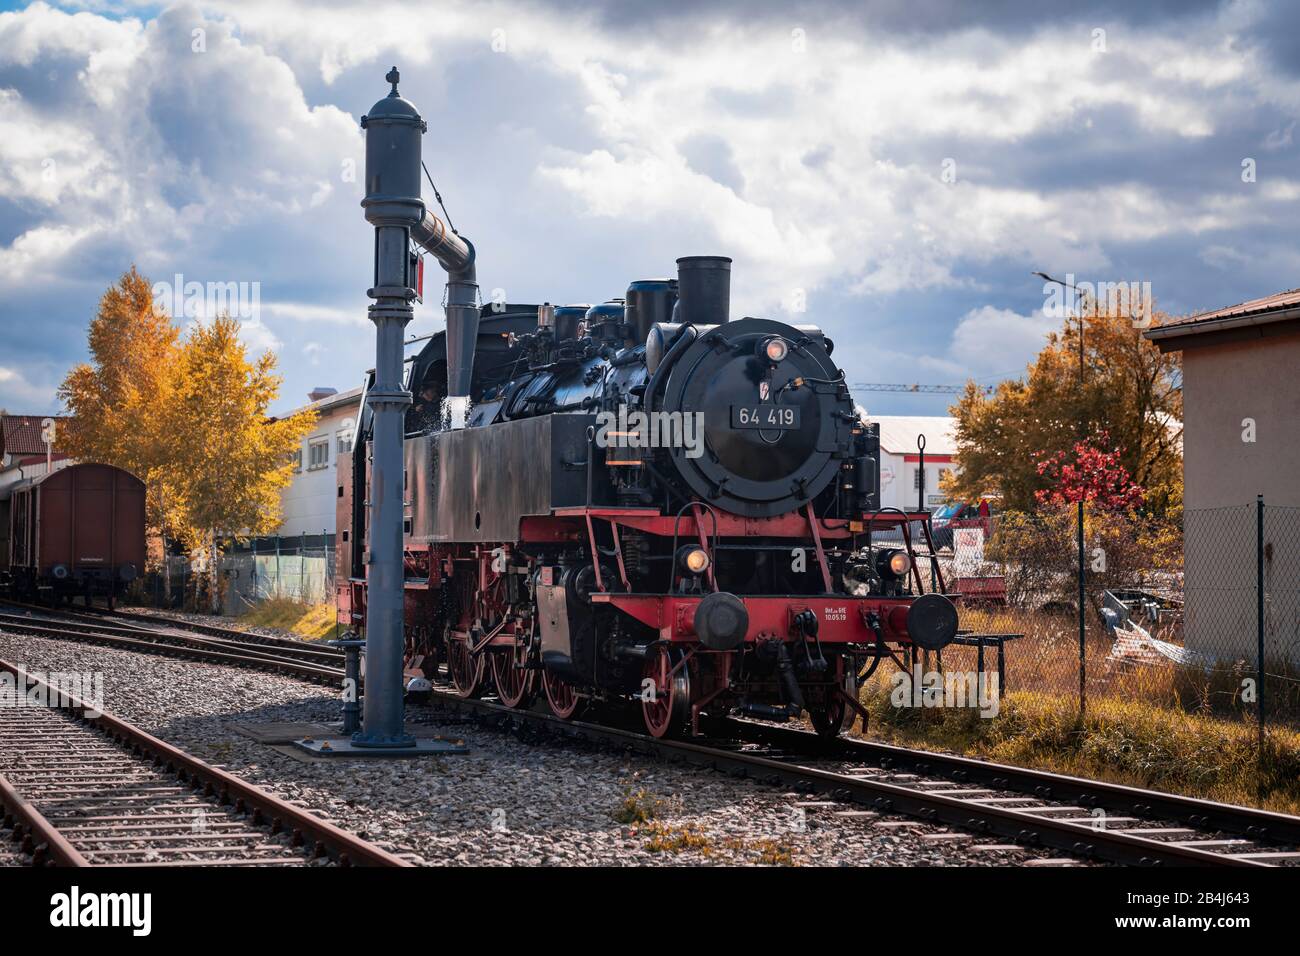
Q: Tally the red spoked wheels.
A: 4